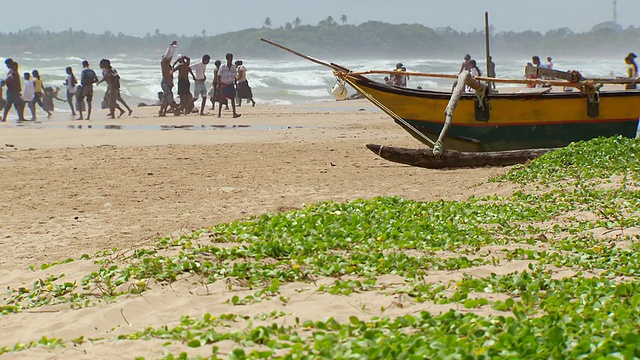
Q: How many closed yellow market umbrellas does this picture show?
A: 0